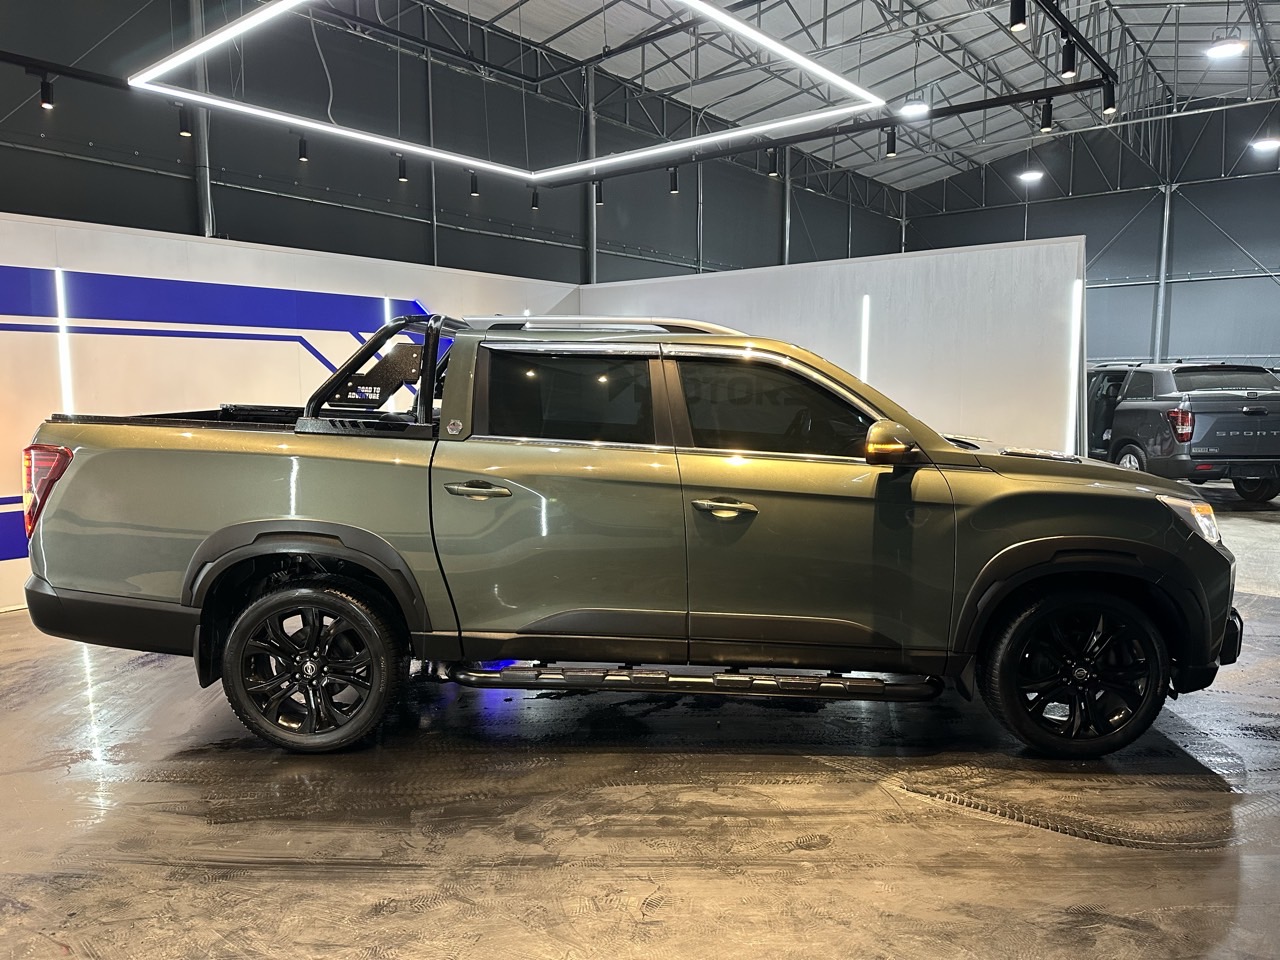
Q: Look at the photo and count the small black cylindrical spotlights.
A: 14